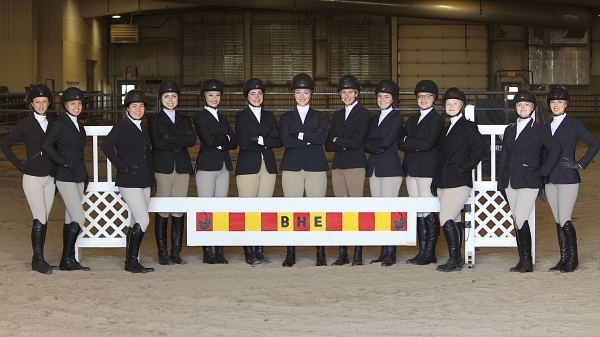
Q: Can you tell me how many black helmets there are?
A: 13